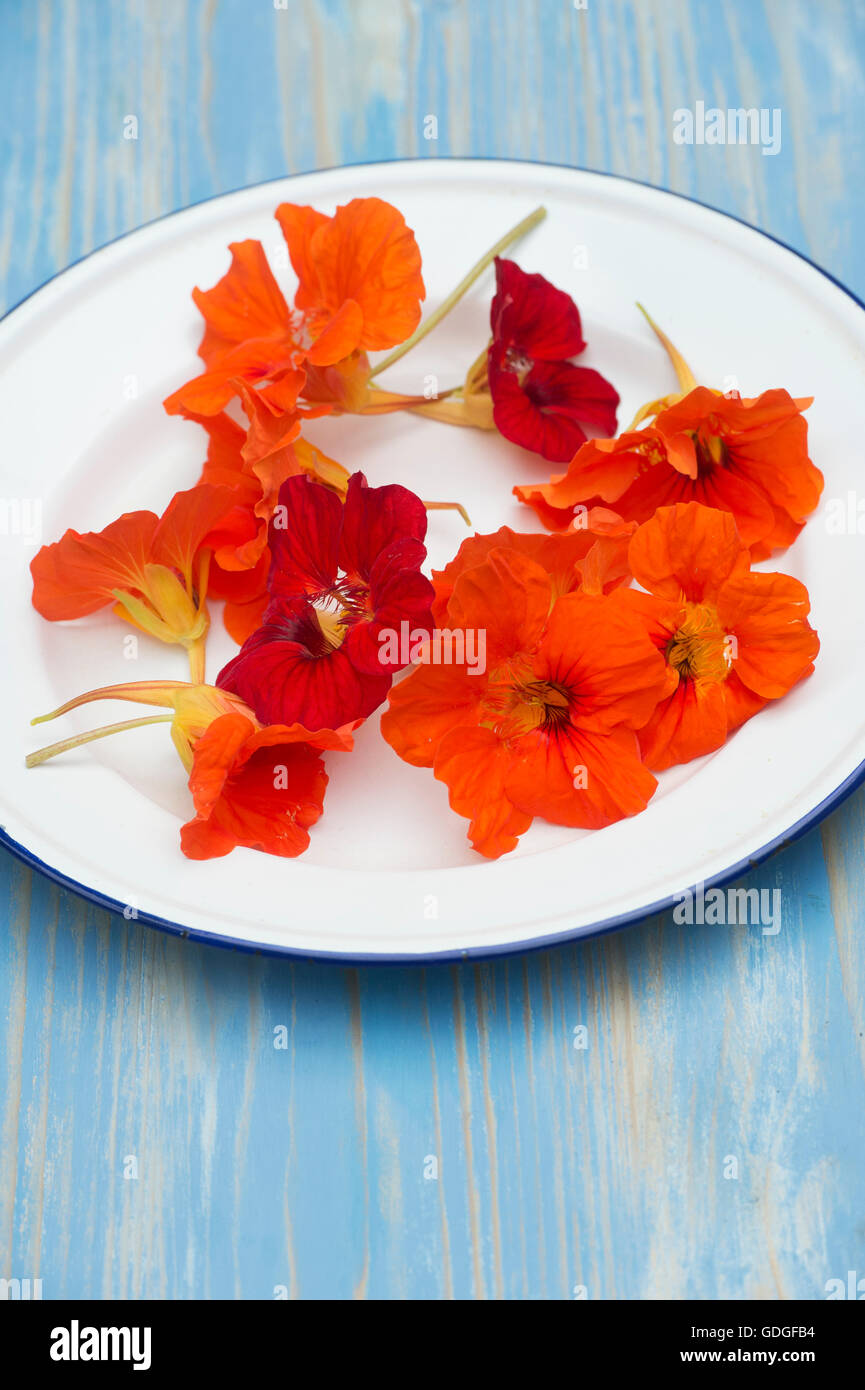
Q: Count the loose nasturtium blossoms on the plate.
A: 10